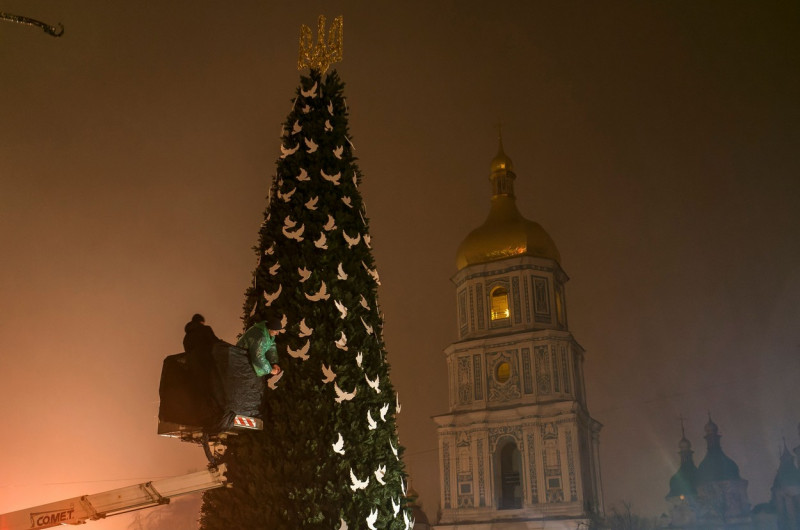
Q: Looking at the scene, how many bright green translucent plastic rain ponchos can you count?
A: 1